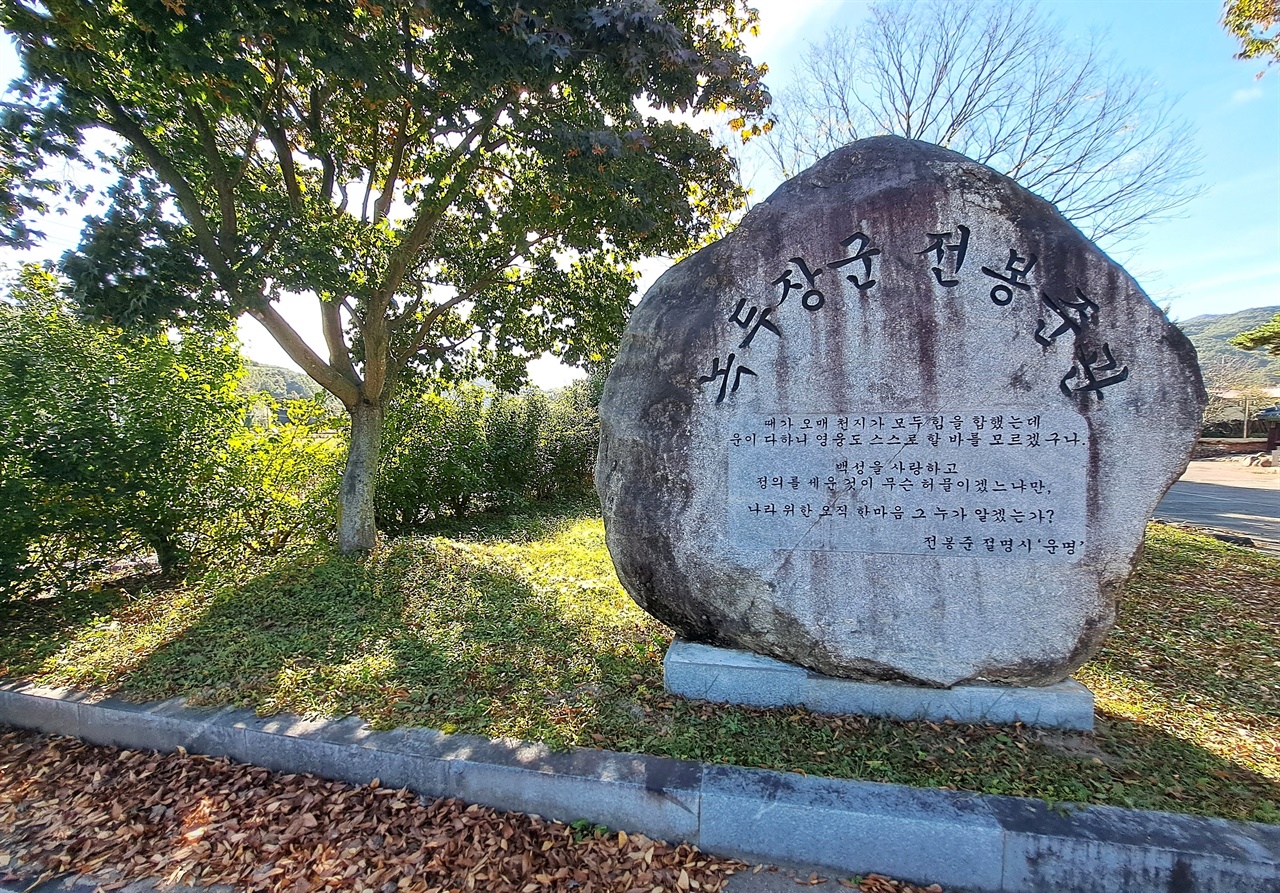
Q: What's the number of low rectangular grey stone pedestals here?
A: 1